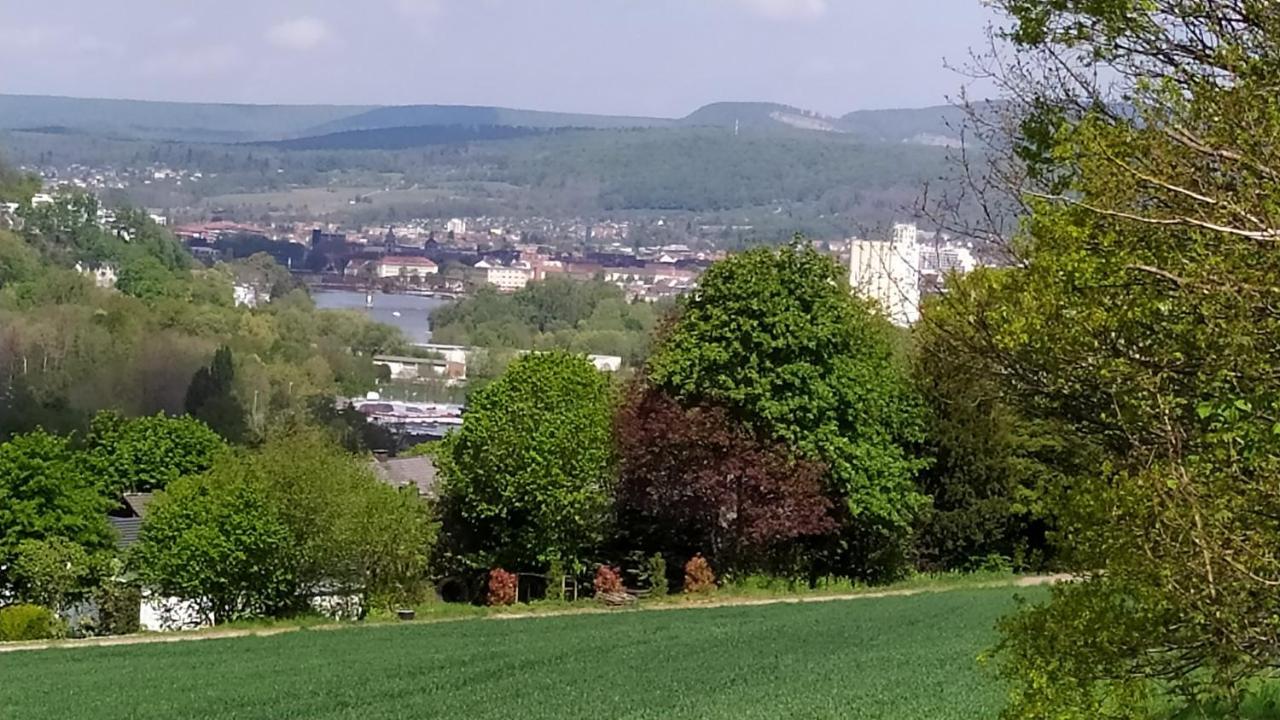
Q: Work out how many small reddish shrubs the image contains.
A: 3